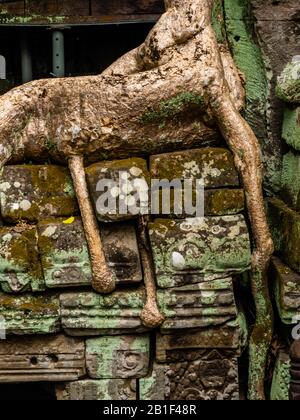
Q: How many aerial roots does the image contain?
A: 3